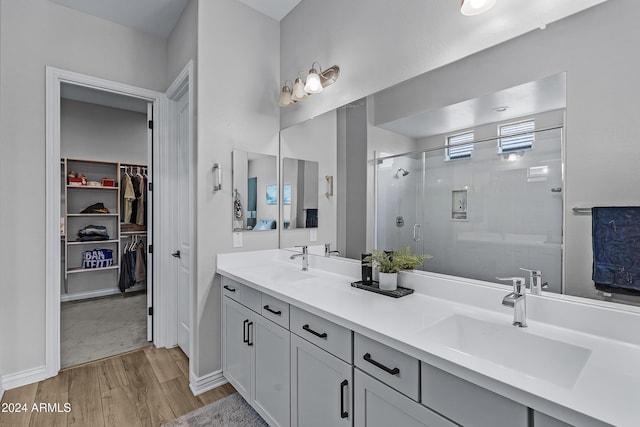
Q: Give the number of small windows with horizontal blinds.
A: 2